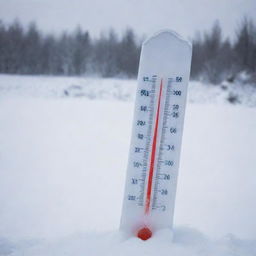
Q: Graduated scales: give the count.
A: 2